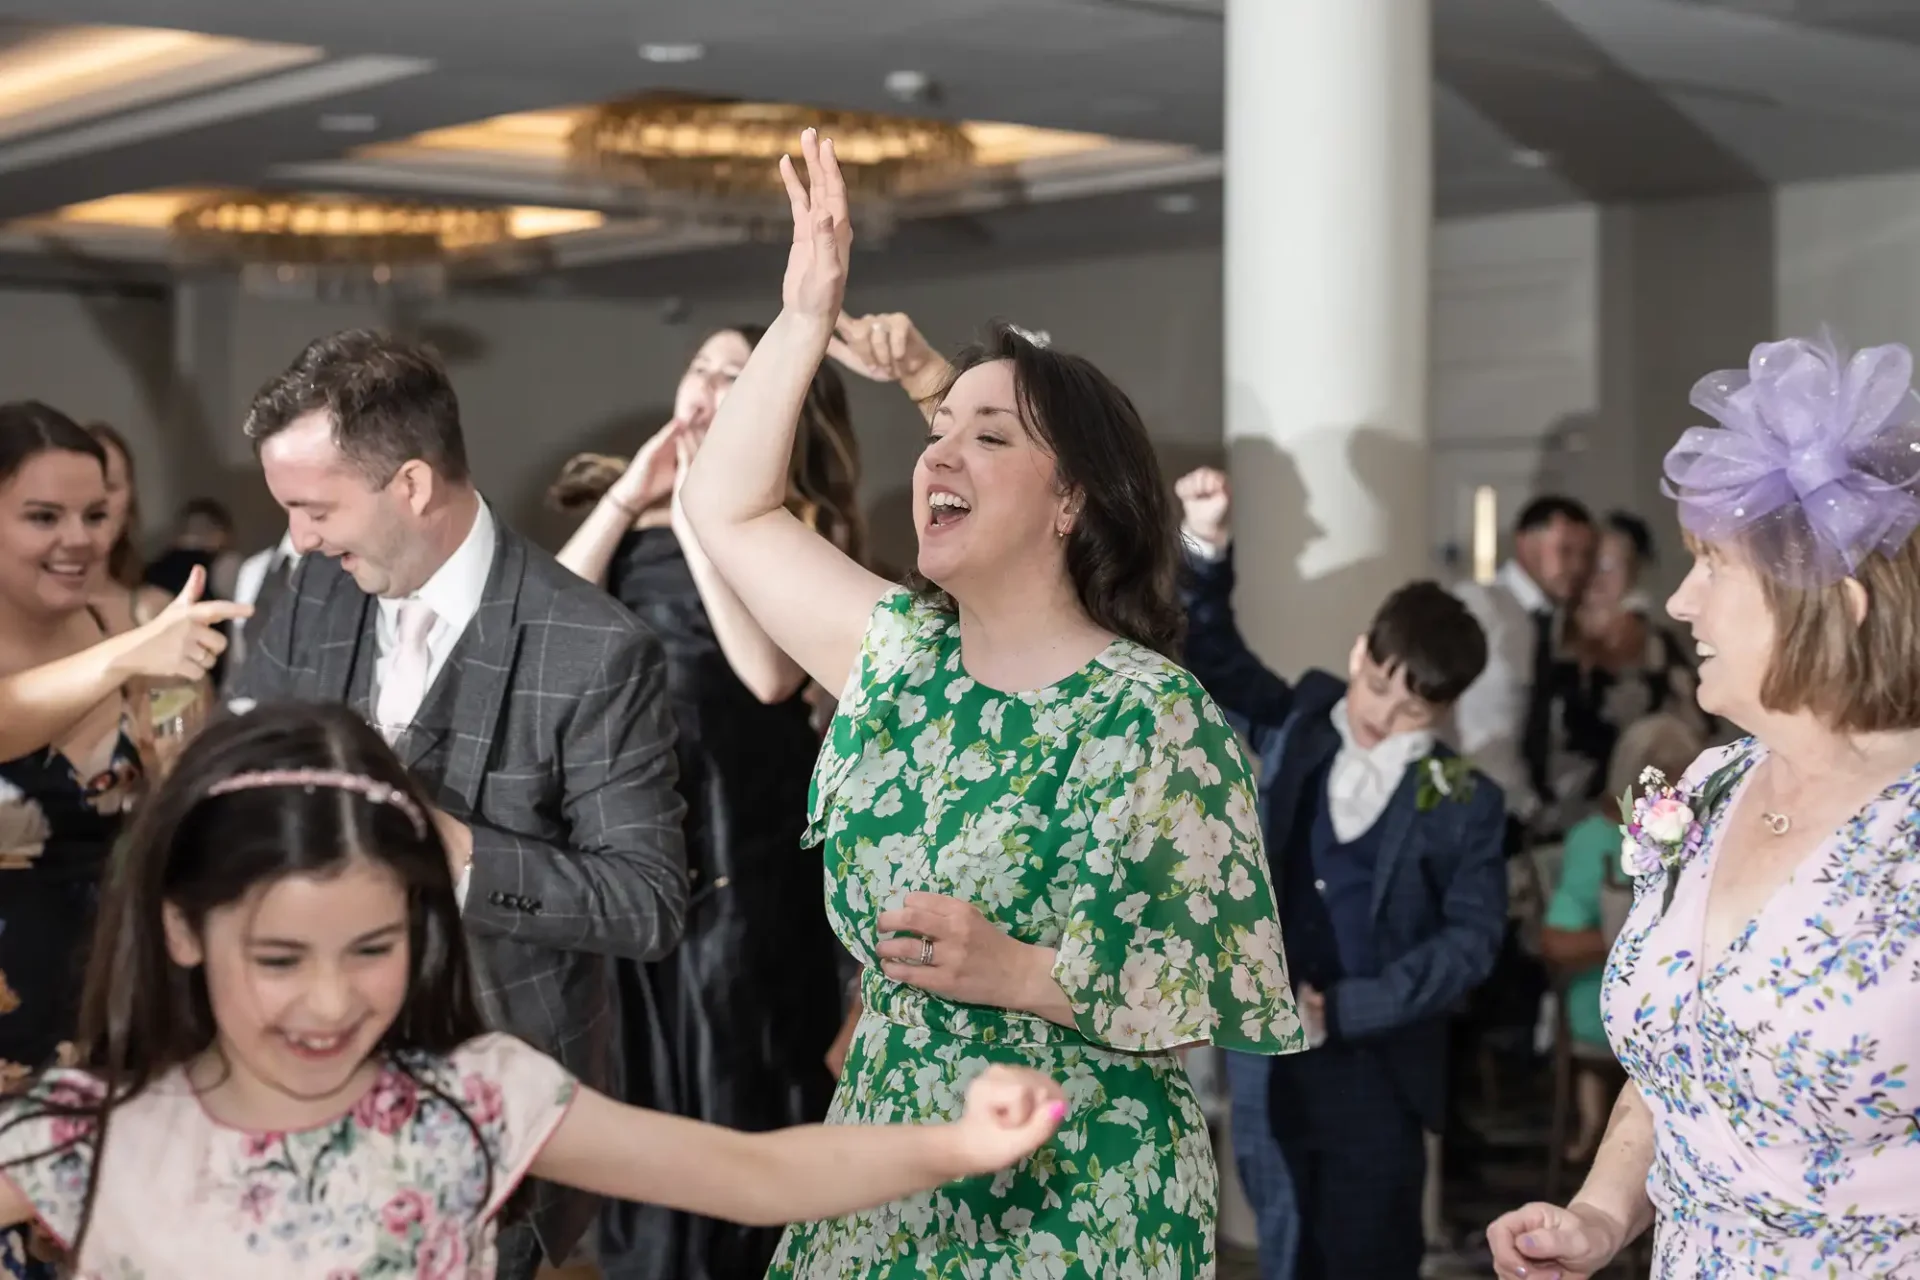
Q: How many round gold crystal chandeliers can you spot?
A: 2